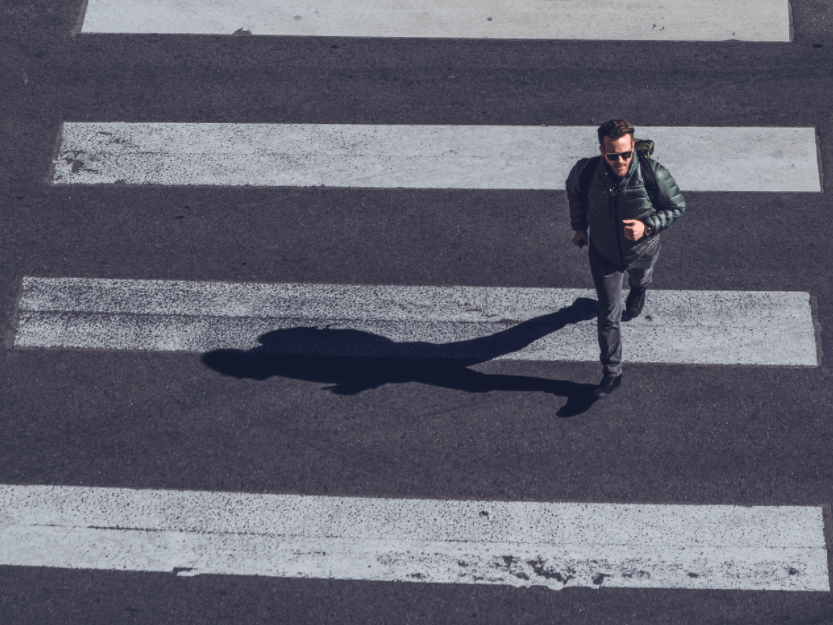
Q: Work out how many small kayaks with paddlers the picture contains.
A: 0